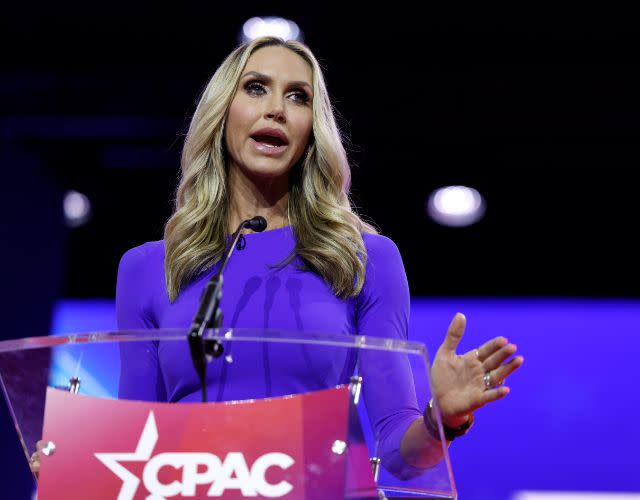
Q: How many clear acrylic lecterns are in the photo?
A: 1